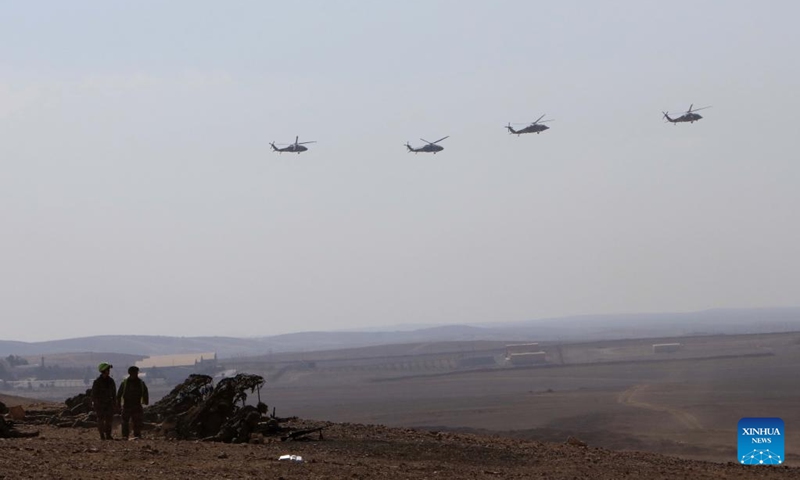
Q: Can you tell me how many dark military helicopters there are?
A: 4